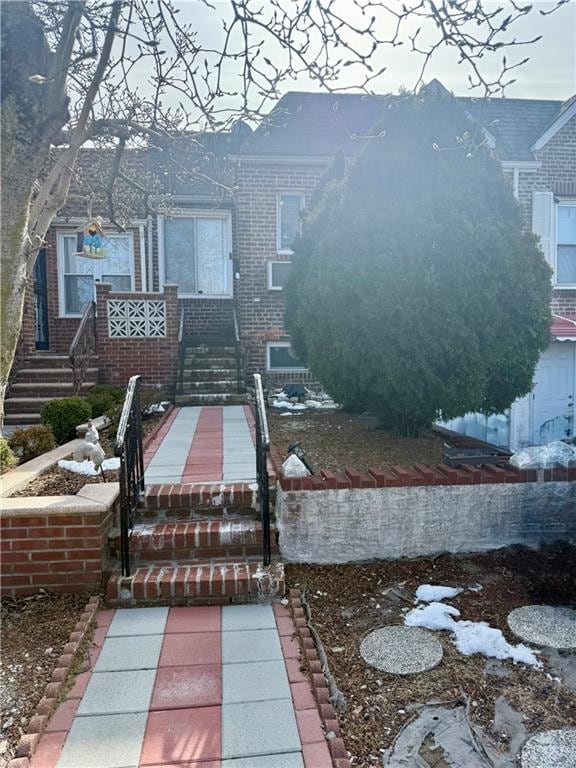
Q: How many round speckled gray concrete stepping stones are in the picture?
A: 3